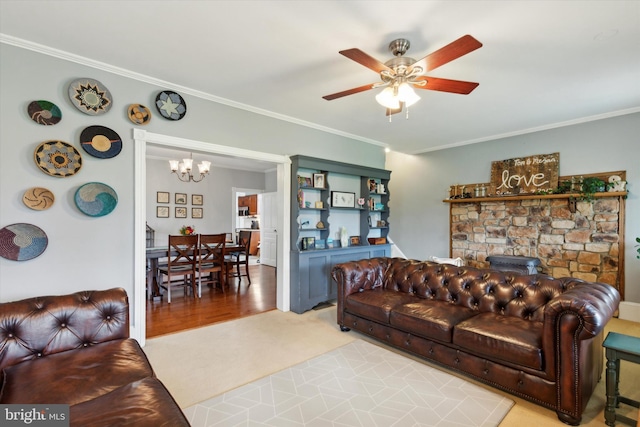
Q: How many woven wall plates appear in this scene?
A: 9